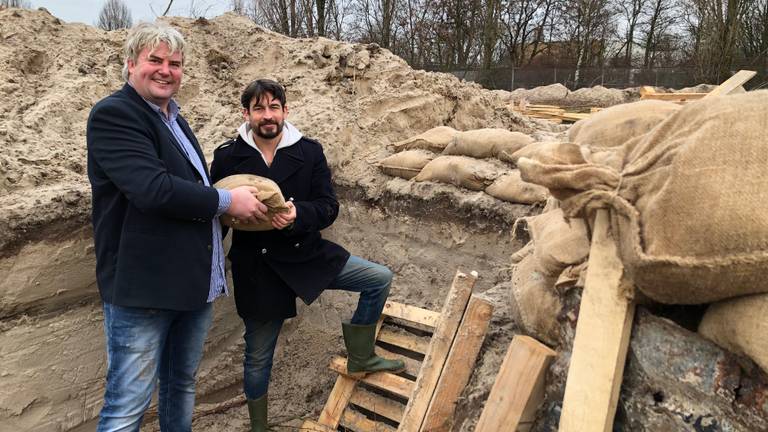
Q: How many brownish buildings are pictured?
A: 1